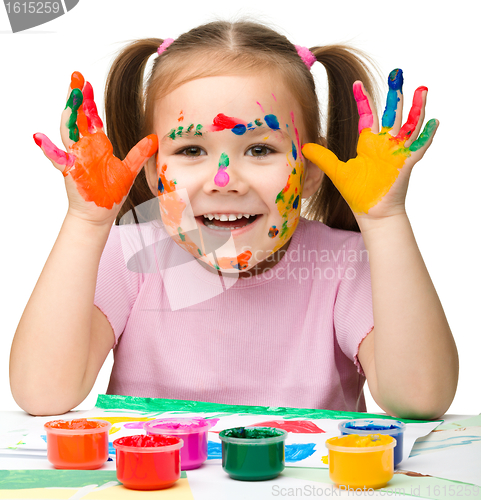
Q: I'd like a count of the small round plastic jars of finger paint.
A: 6